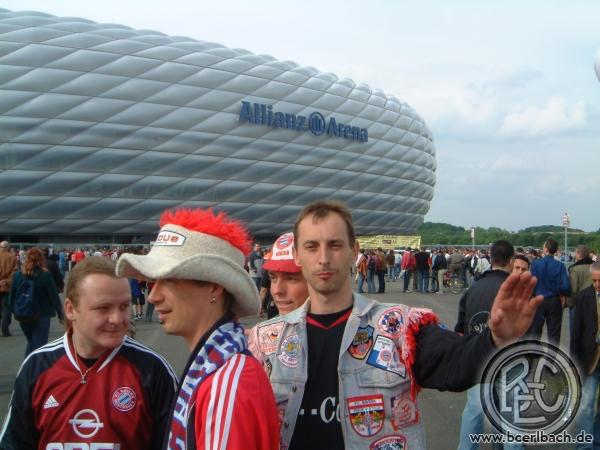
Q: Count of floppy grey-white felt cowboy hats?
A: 1